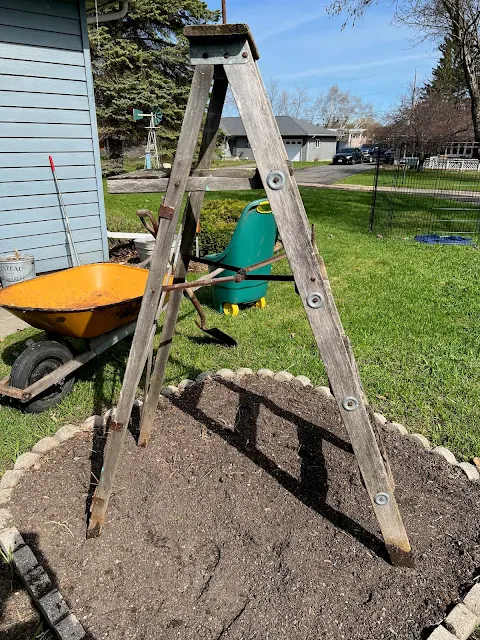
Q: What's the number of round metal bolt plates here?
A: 4